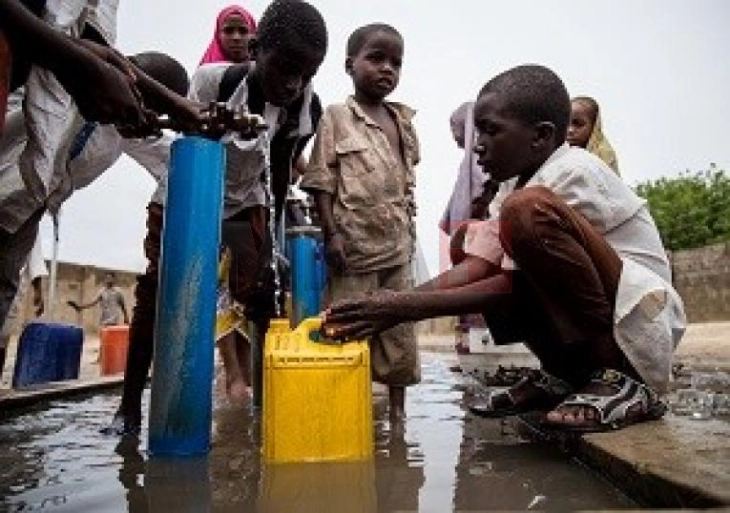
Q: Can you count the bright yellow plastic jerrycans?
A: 1